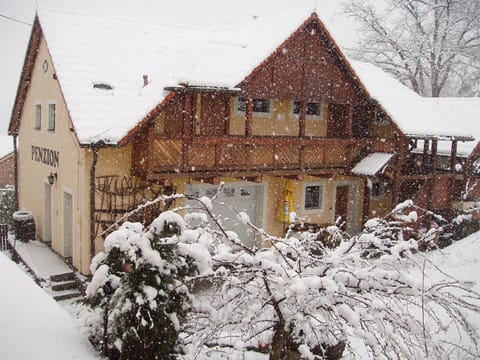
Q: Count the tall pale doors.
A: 2